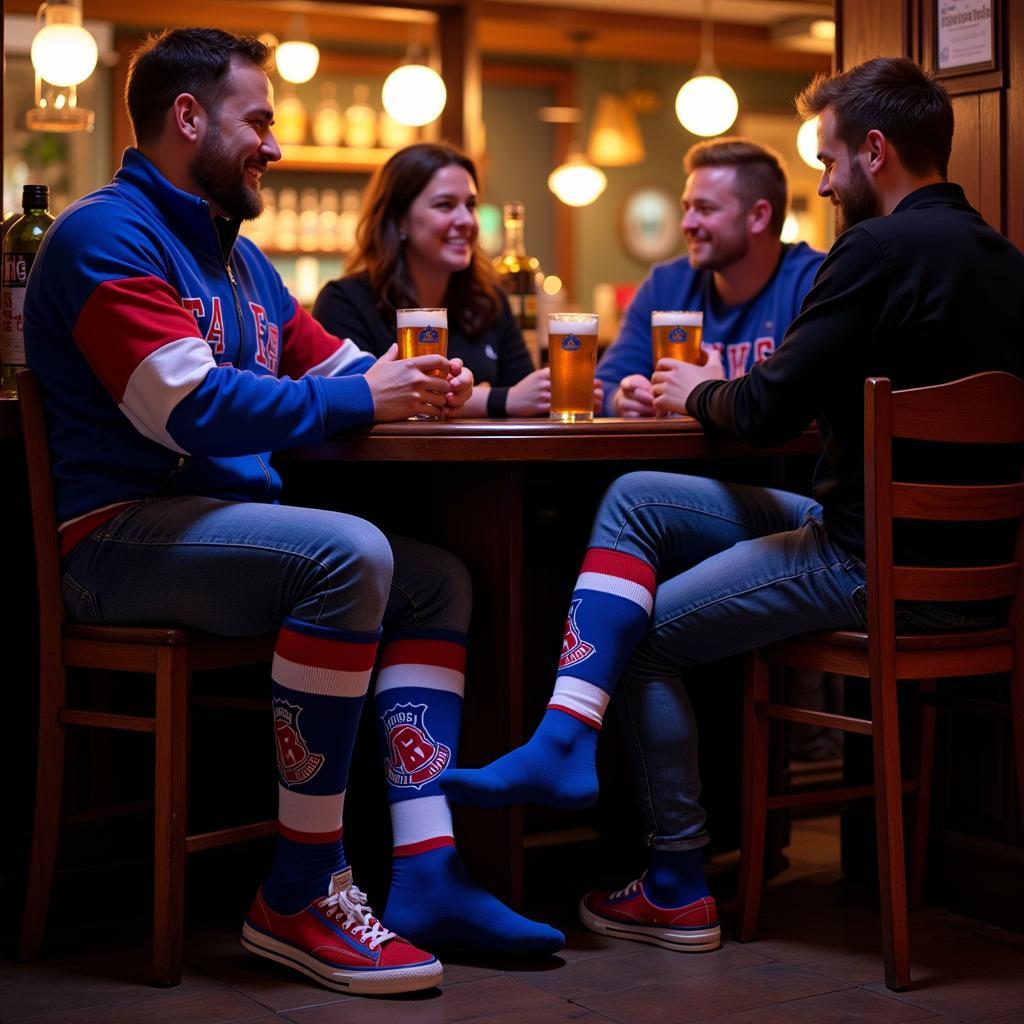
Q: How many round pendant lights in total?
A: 6